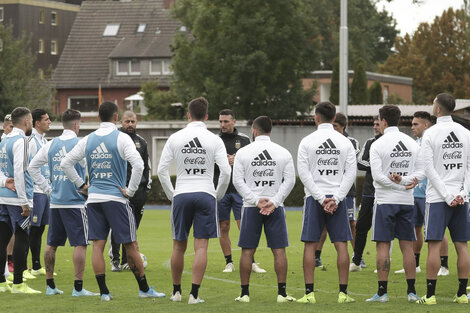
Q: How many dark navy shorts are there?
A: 12